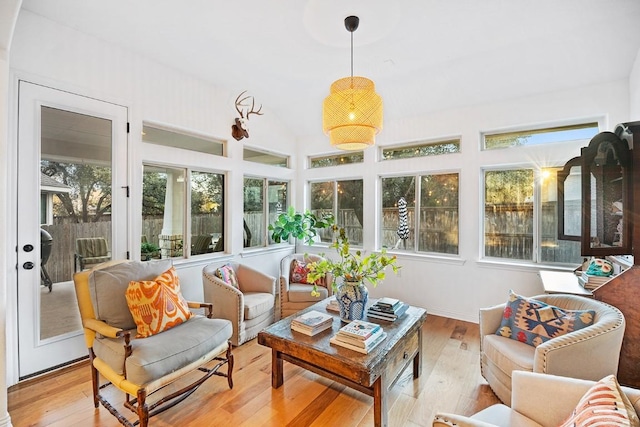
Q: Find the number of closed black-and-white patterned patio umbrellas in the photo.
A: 1